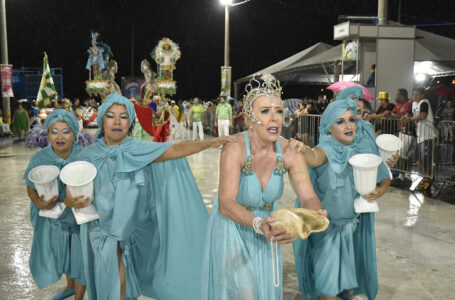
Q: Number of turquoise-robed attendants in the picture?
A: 4